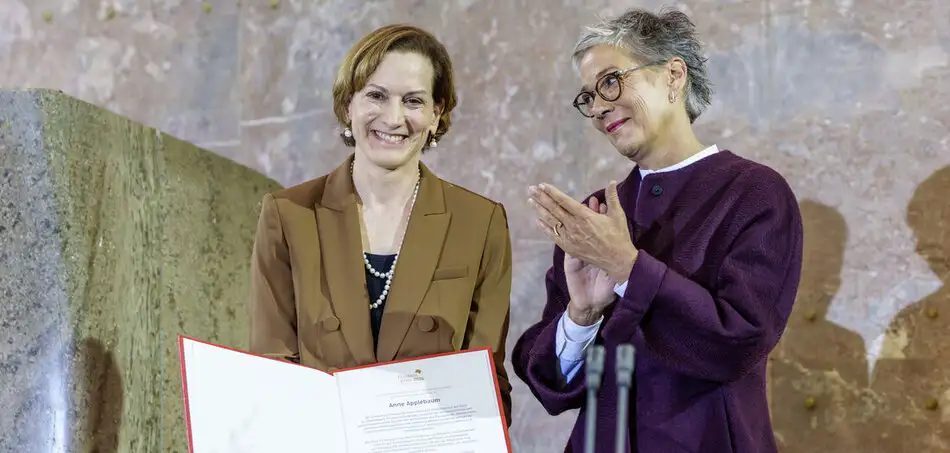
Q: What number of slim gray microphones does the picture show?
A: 2